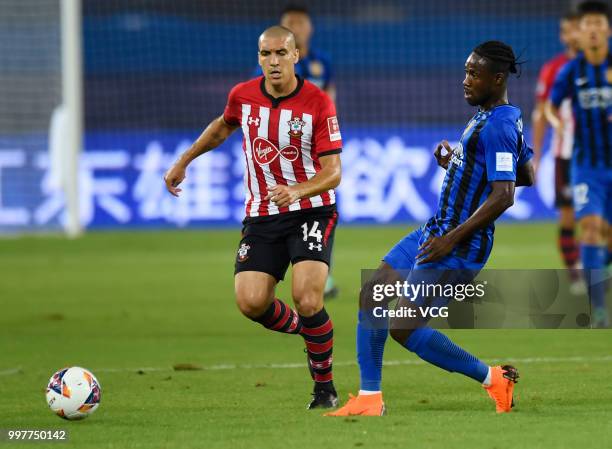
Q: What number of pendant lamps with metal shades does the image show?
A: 0